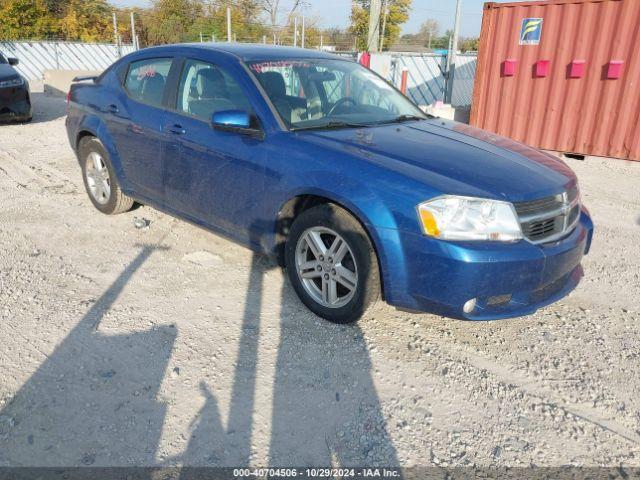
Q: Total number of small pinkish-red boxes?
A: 4